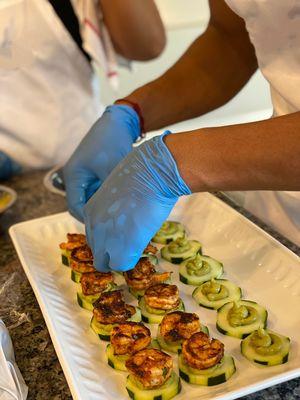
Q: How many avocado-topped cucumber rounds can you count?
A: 6